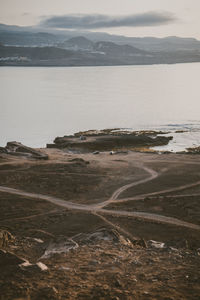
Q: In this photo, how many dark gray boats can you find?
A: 0